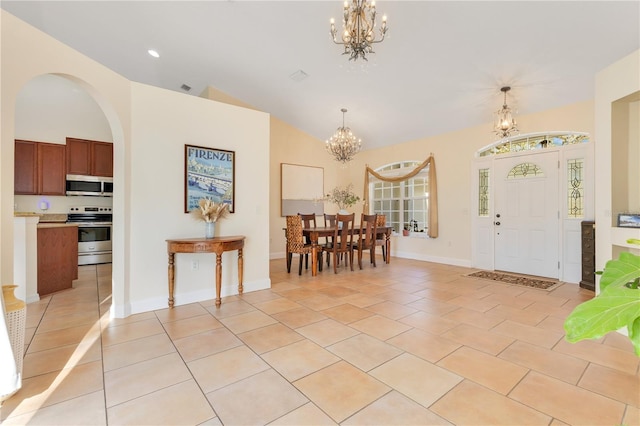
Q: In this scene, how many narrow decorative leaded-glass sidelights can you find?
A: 2